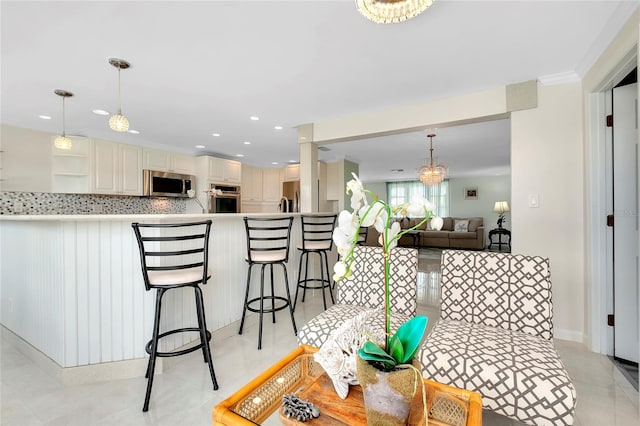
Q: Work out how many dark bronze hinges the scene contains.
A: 3